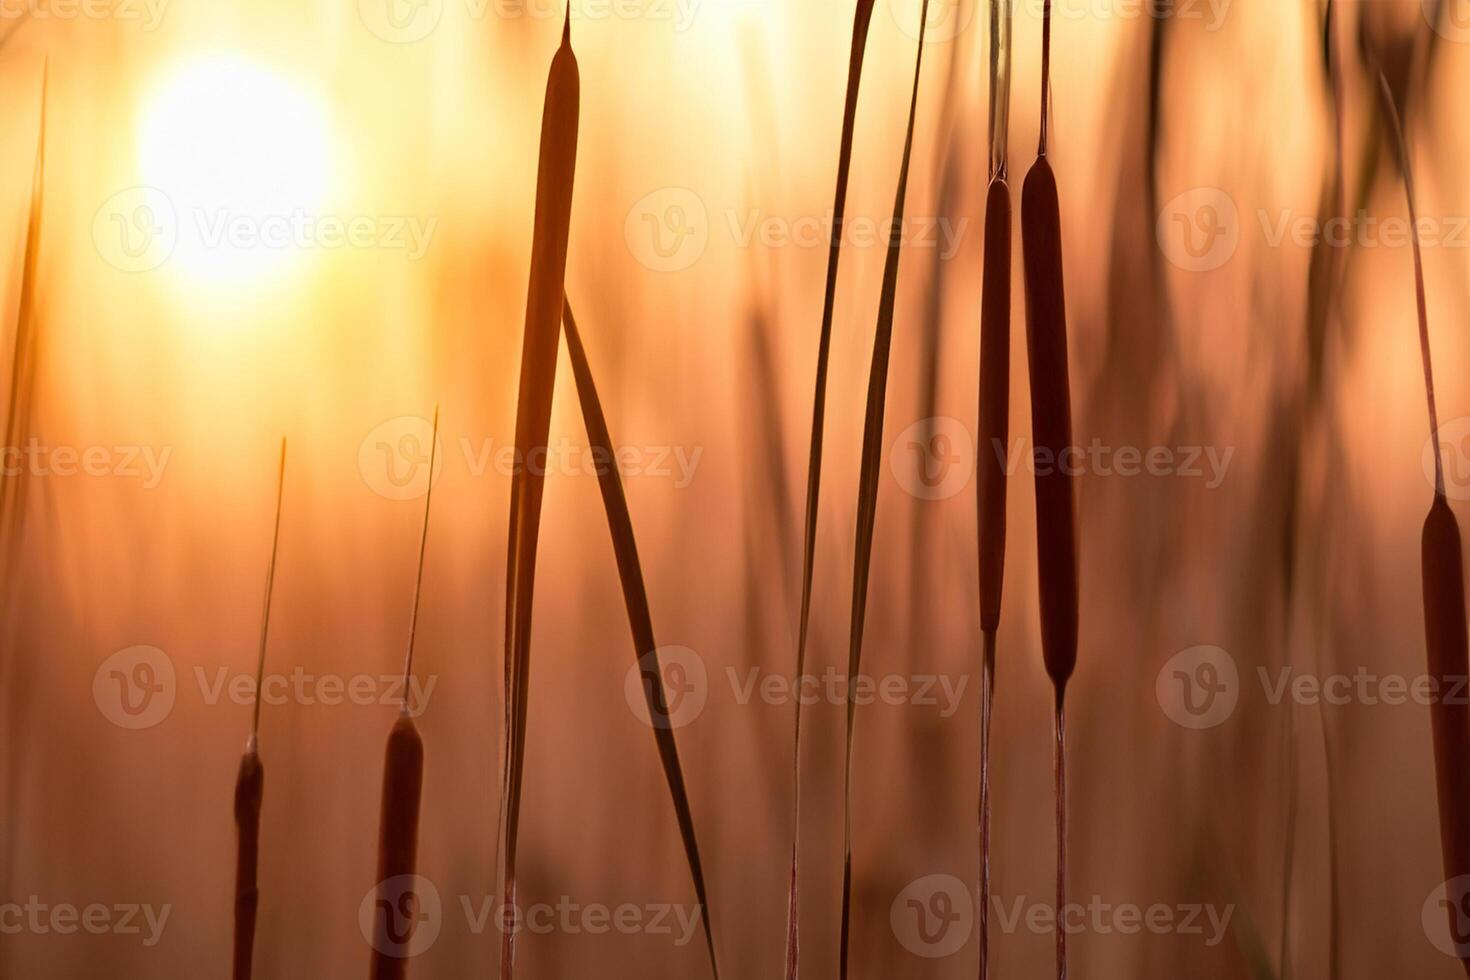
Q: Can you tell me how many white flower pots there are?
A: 0